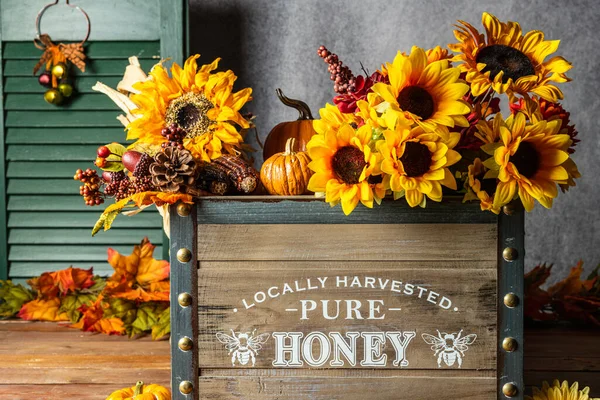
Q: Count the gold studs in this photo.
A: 10